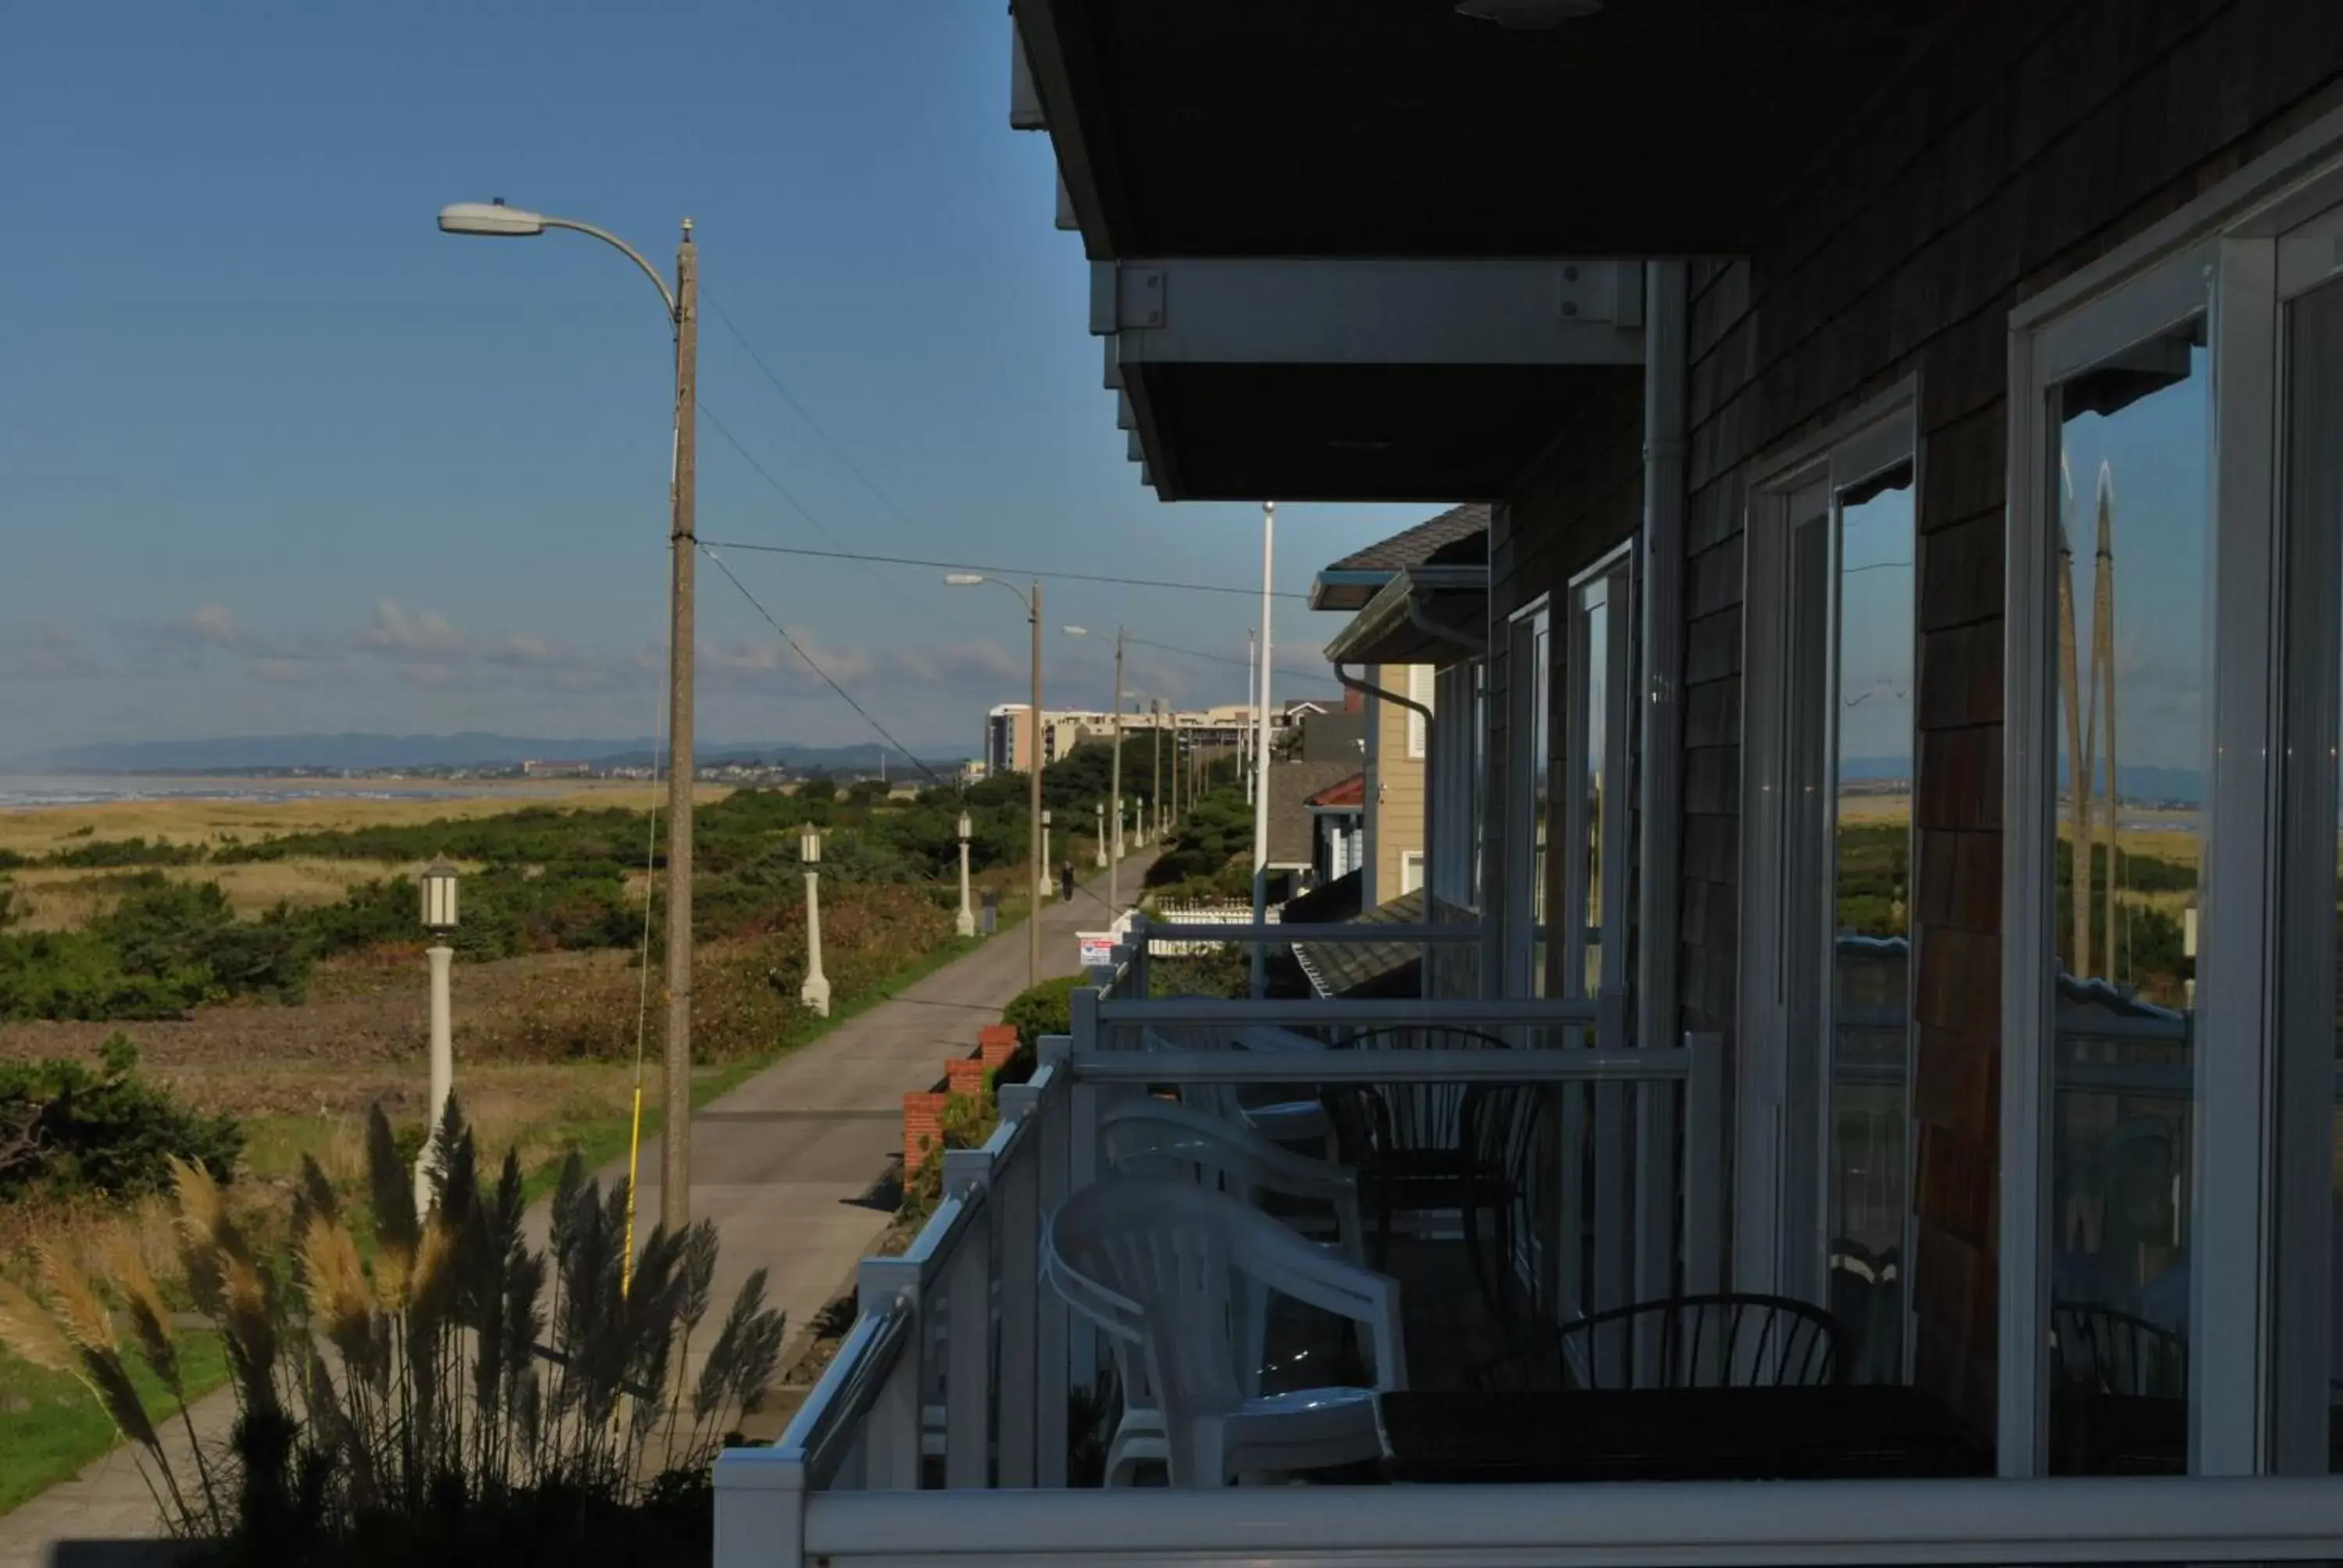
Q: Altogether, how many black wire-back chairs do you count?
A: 2